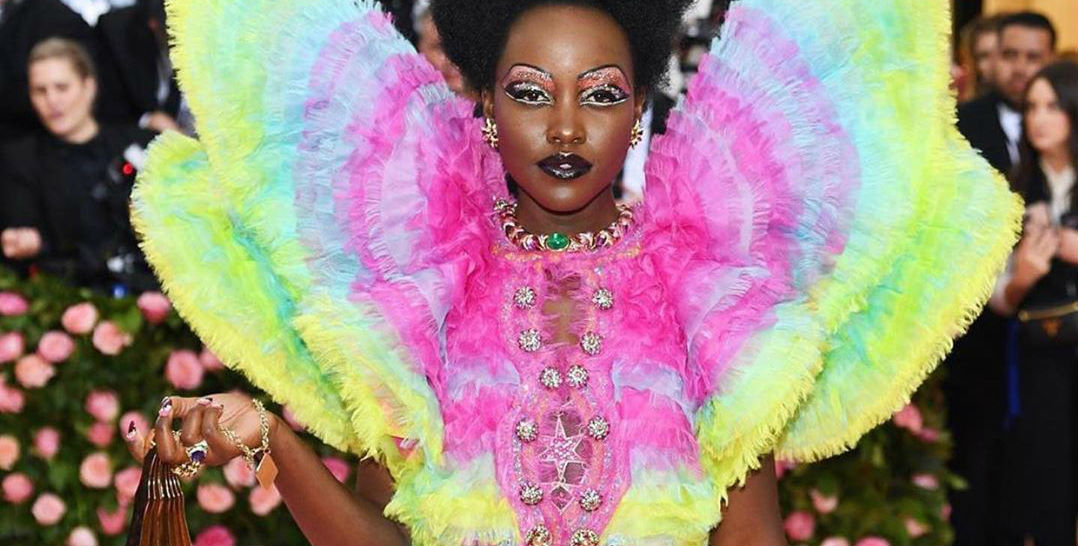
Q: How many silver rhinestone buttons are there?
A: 12